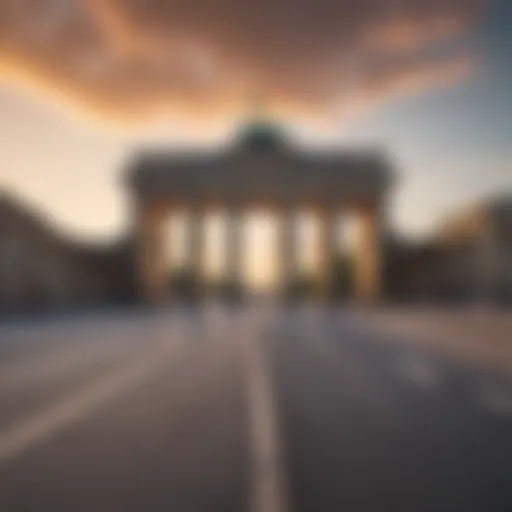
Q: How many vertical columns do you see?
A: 6